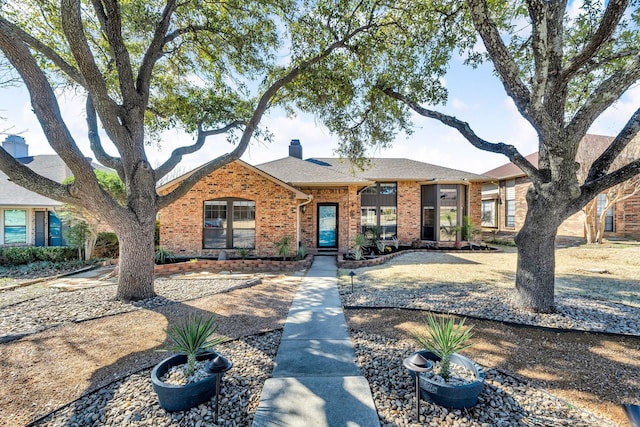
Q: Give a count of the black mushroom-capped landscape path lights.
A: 3